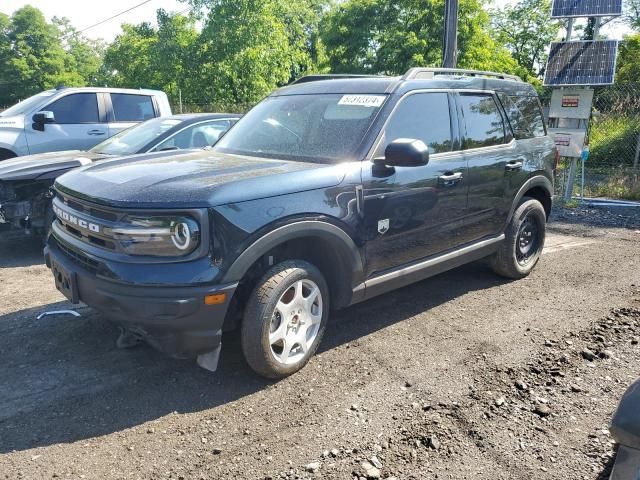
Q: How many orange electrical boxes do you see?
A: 0